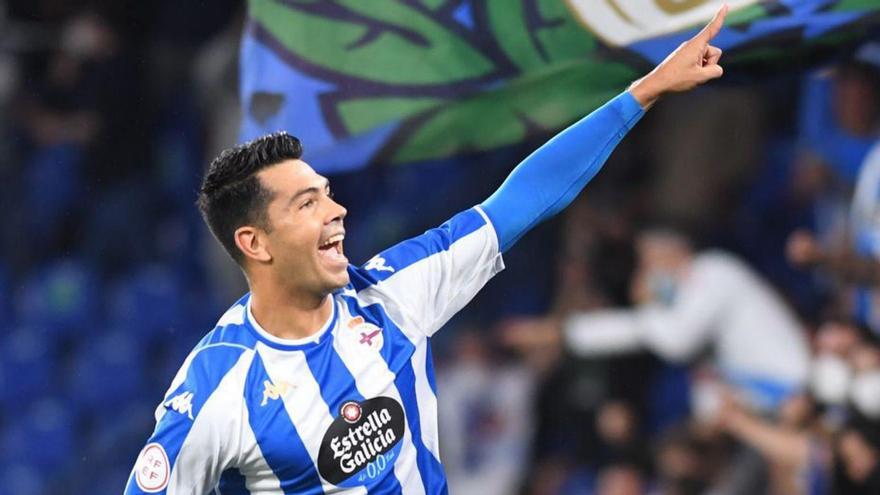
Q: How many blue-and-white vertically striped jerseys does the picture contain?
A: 1